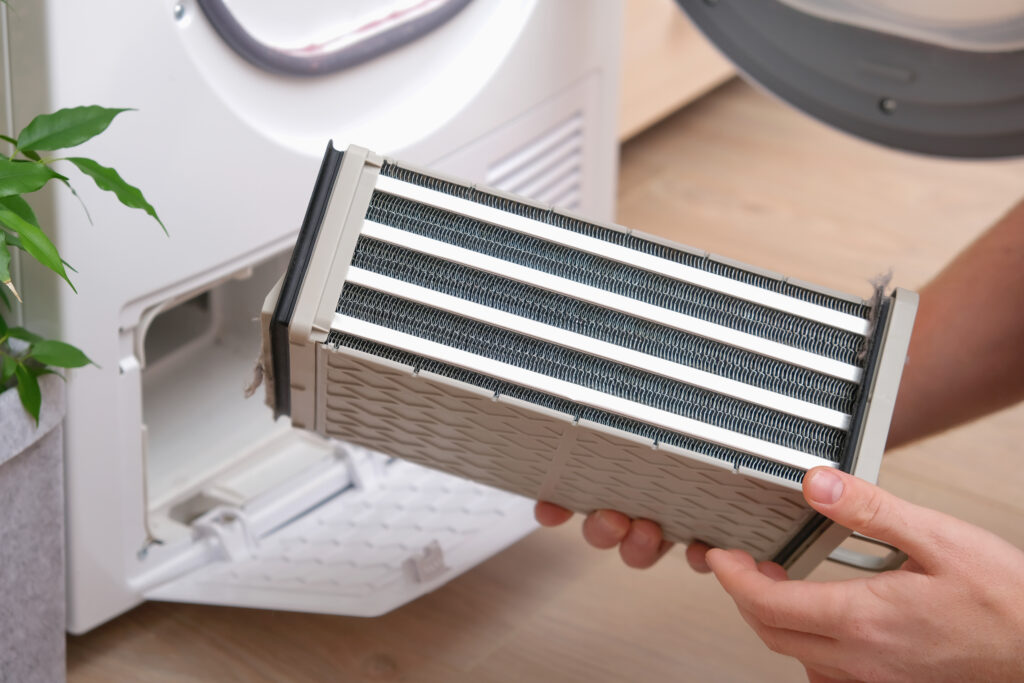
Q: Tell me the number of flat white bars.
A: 4